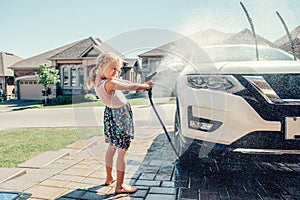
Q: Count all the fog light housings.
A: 1